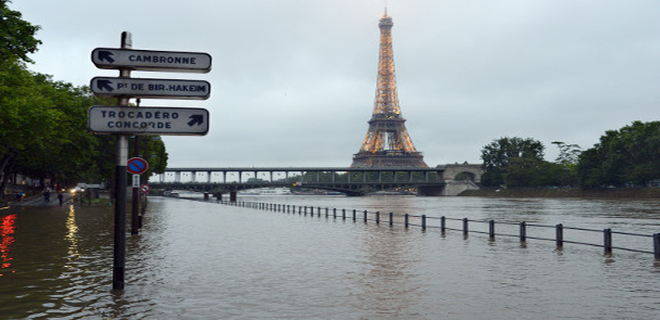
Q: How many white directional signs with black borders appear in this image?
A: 3